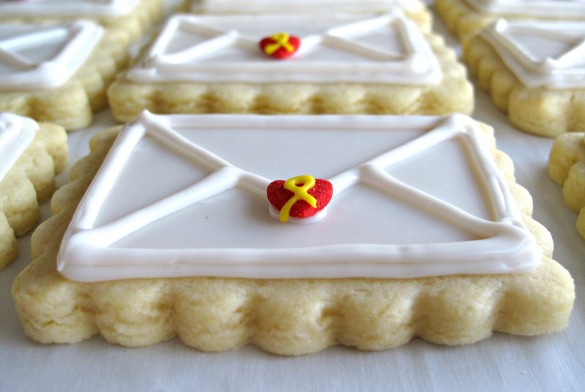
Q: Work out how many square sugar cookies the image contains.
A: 9